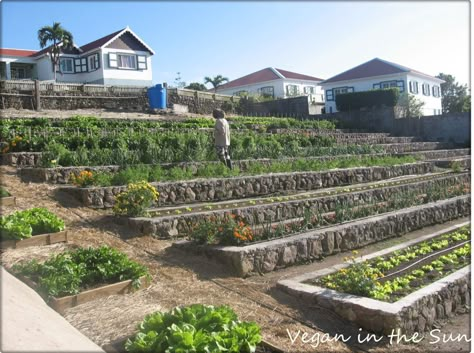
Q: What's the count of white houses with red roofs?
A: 3